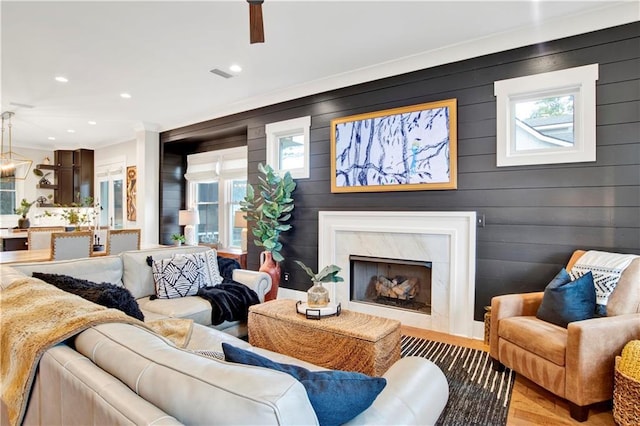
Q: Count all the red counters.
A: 0